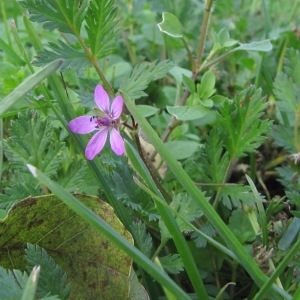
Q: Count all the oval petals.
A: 5